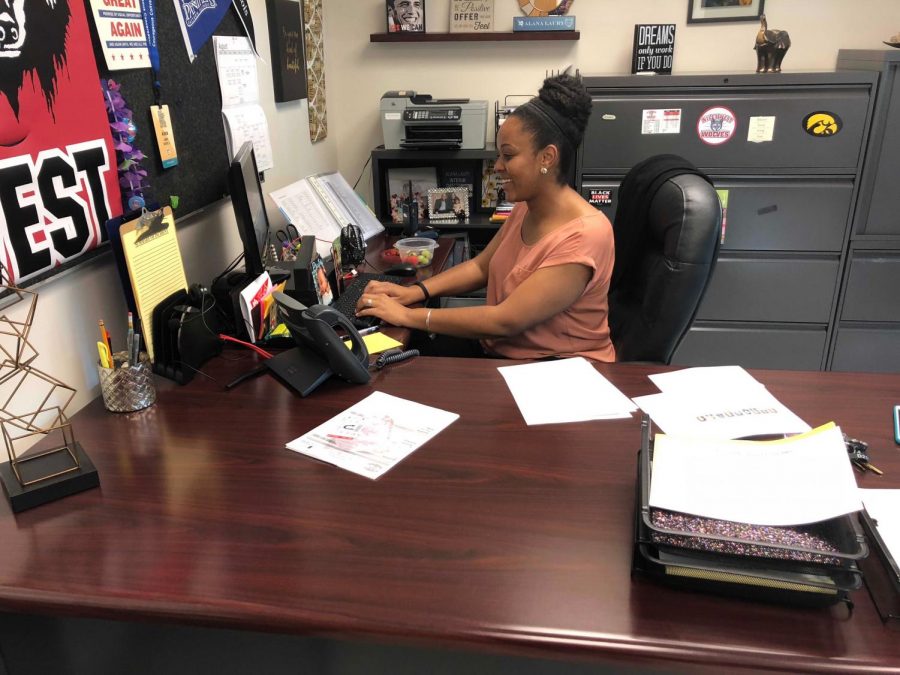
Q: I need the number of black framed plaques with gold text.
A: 1